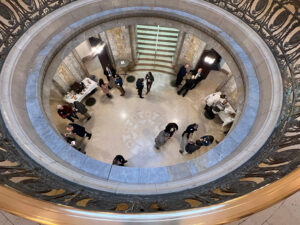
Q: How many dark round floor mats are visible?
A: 4